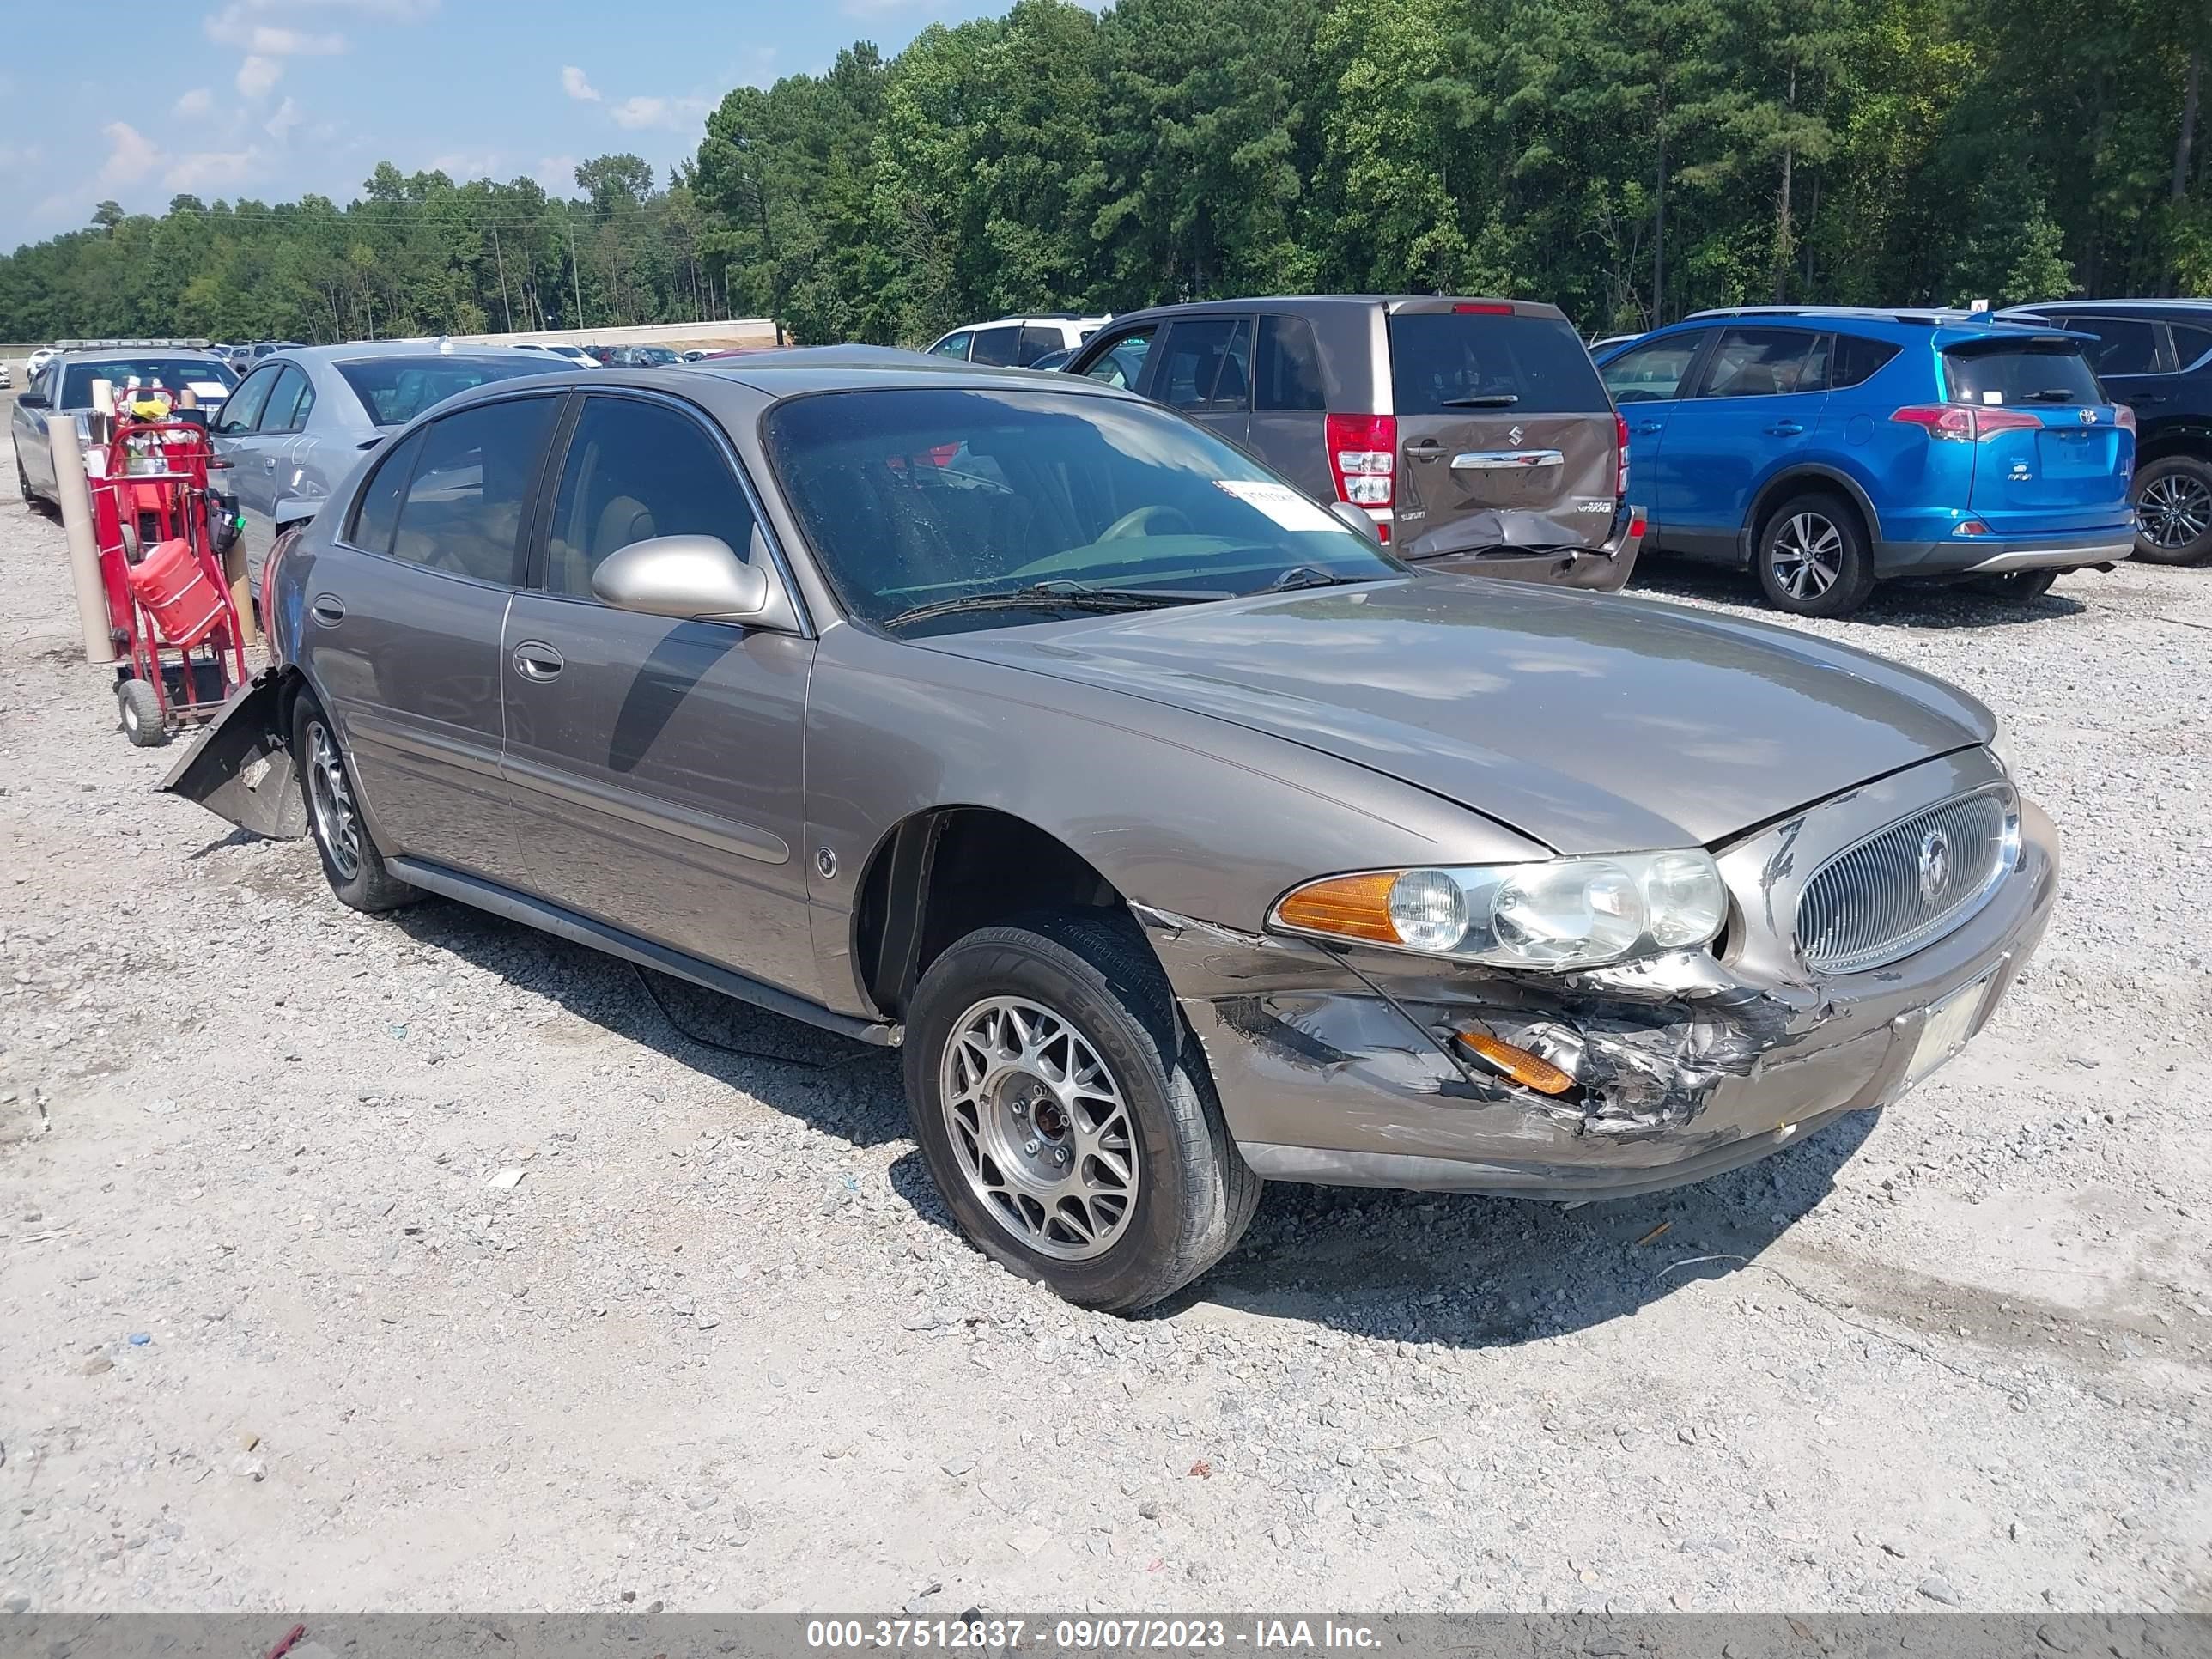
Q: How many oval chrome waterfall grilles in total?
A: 1